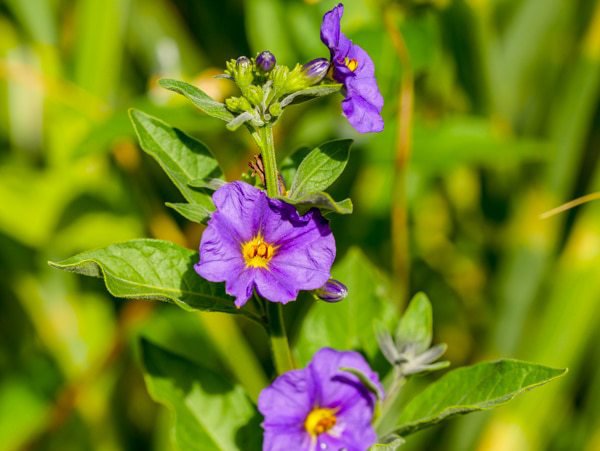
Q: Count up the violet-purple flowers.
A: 3